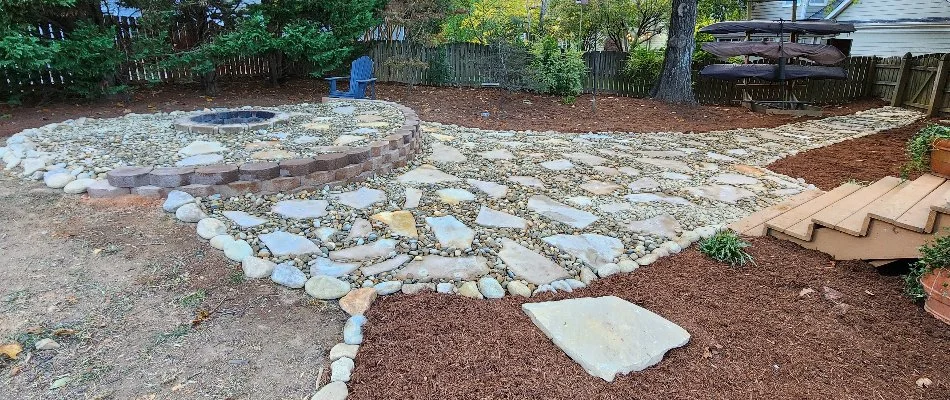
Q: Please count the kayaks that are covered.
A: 3